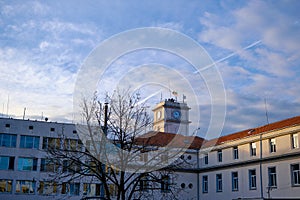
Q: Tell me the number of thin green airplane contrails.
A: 0